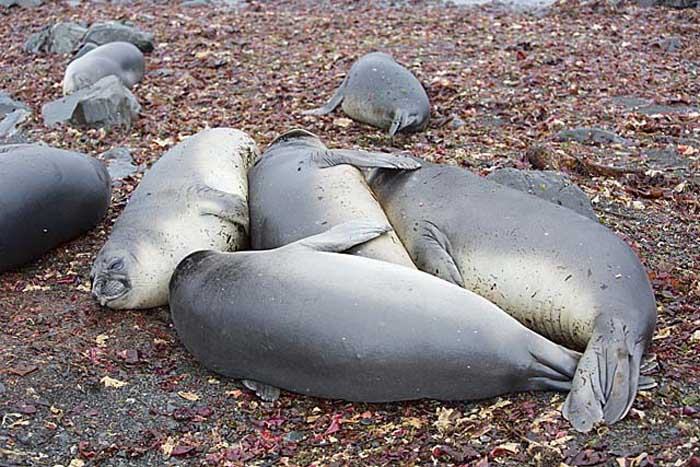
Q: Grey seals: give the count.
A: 7